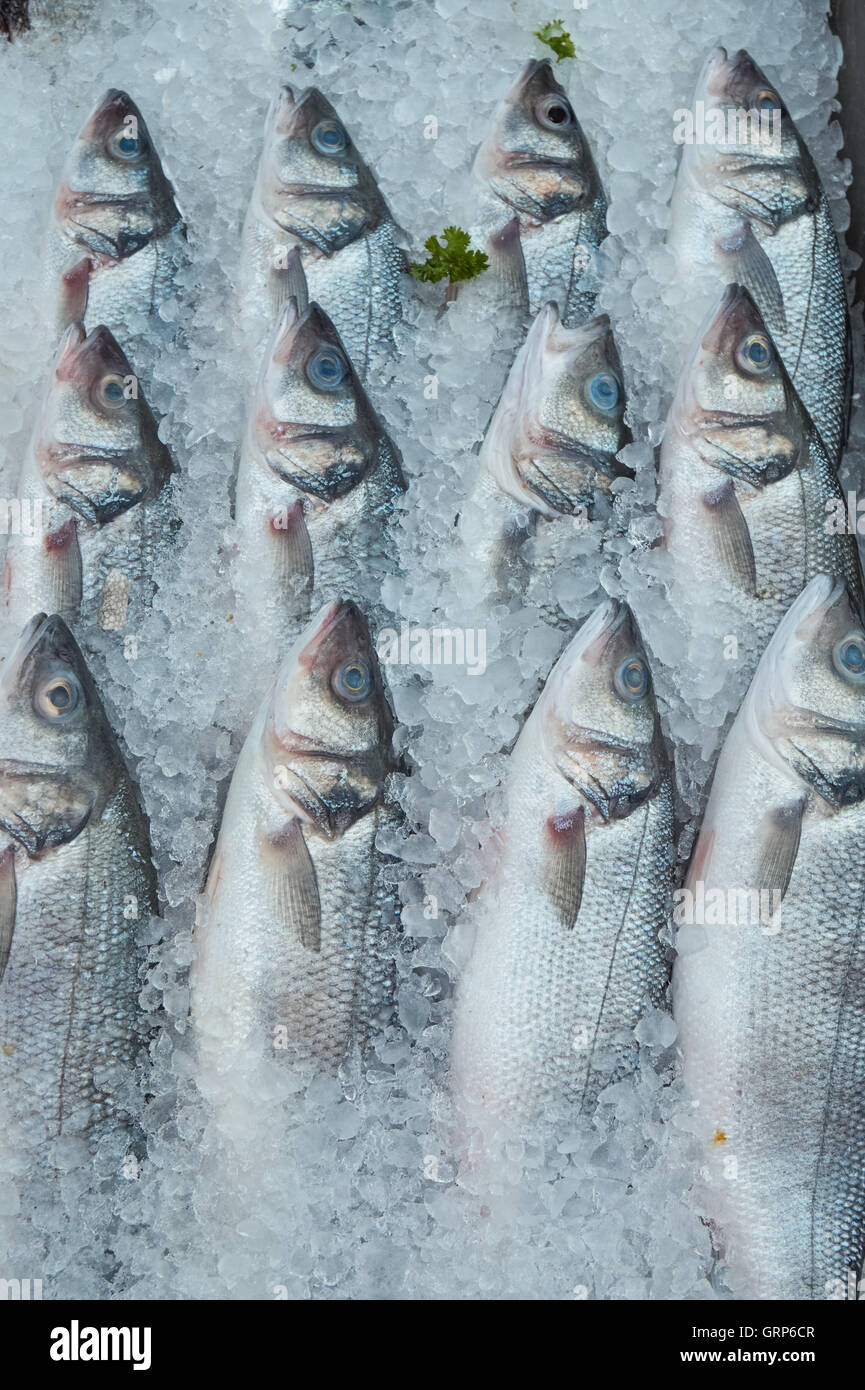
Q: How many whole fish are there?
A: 12